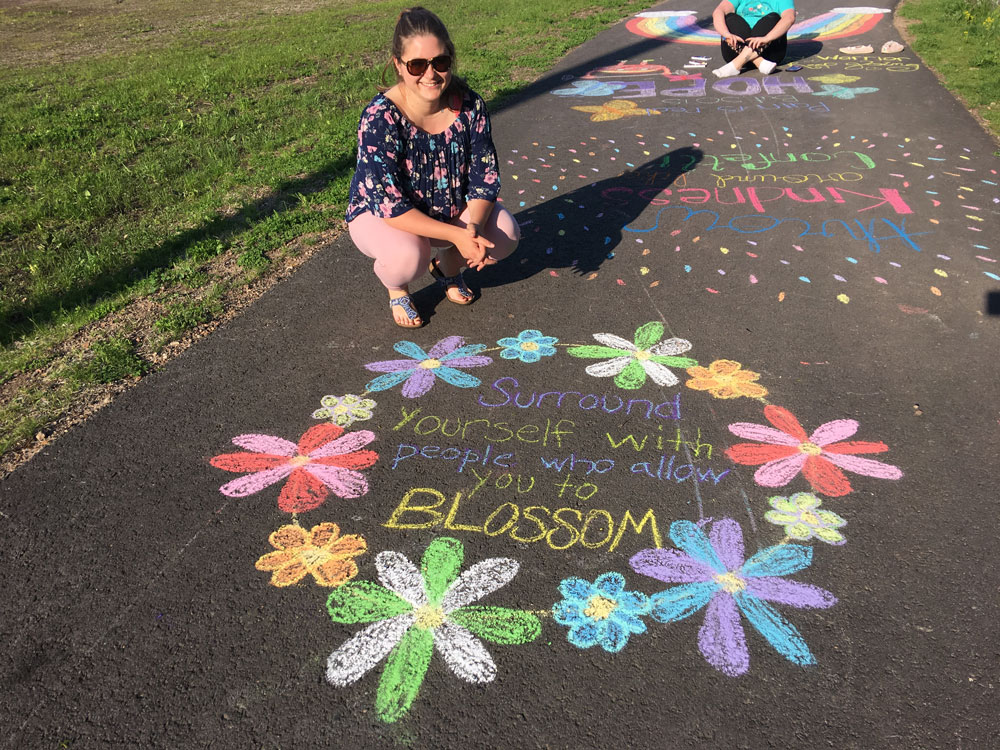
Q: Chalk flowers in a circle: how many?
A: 12